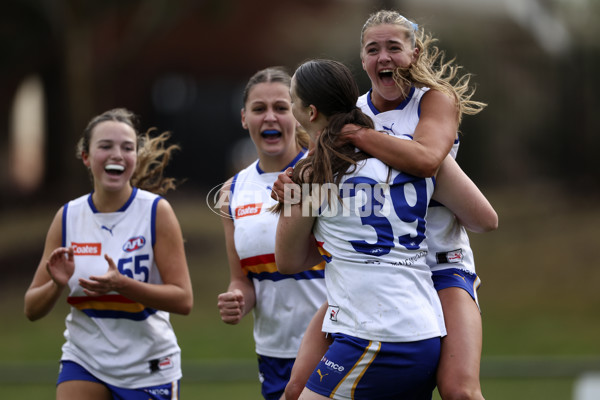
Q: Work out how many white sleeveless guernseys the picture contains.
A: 4